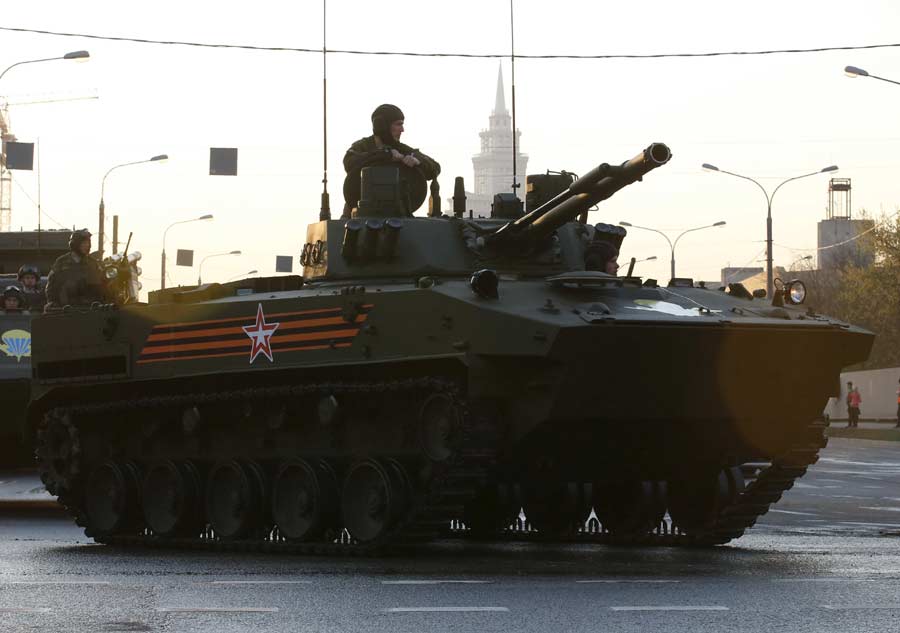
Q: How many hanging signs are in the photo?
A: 4